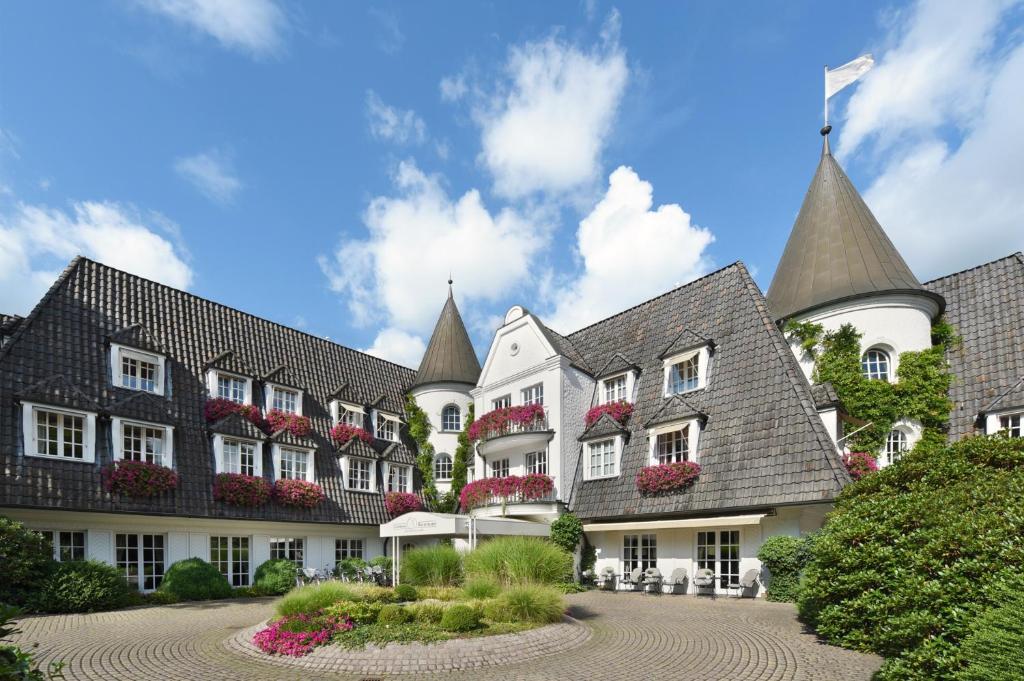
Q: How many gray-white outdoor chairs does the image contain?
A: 6